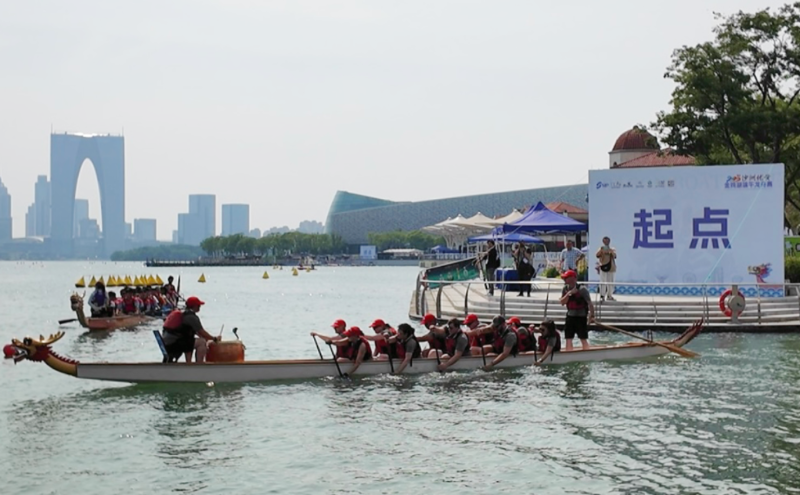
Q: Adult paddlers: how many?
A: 10